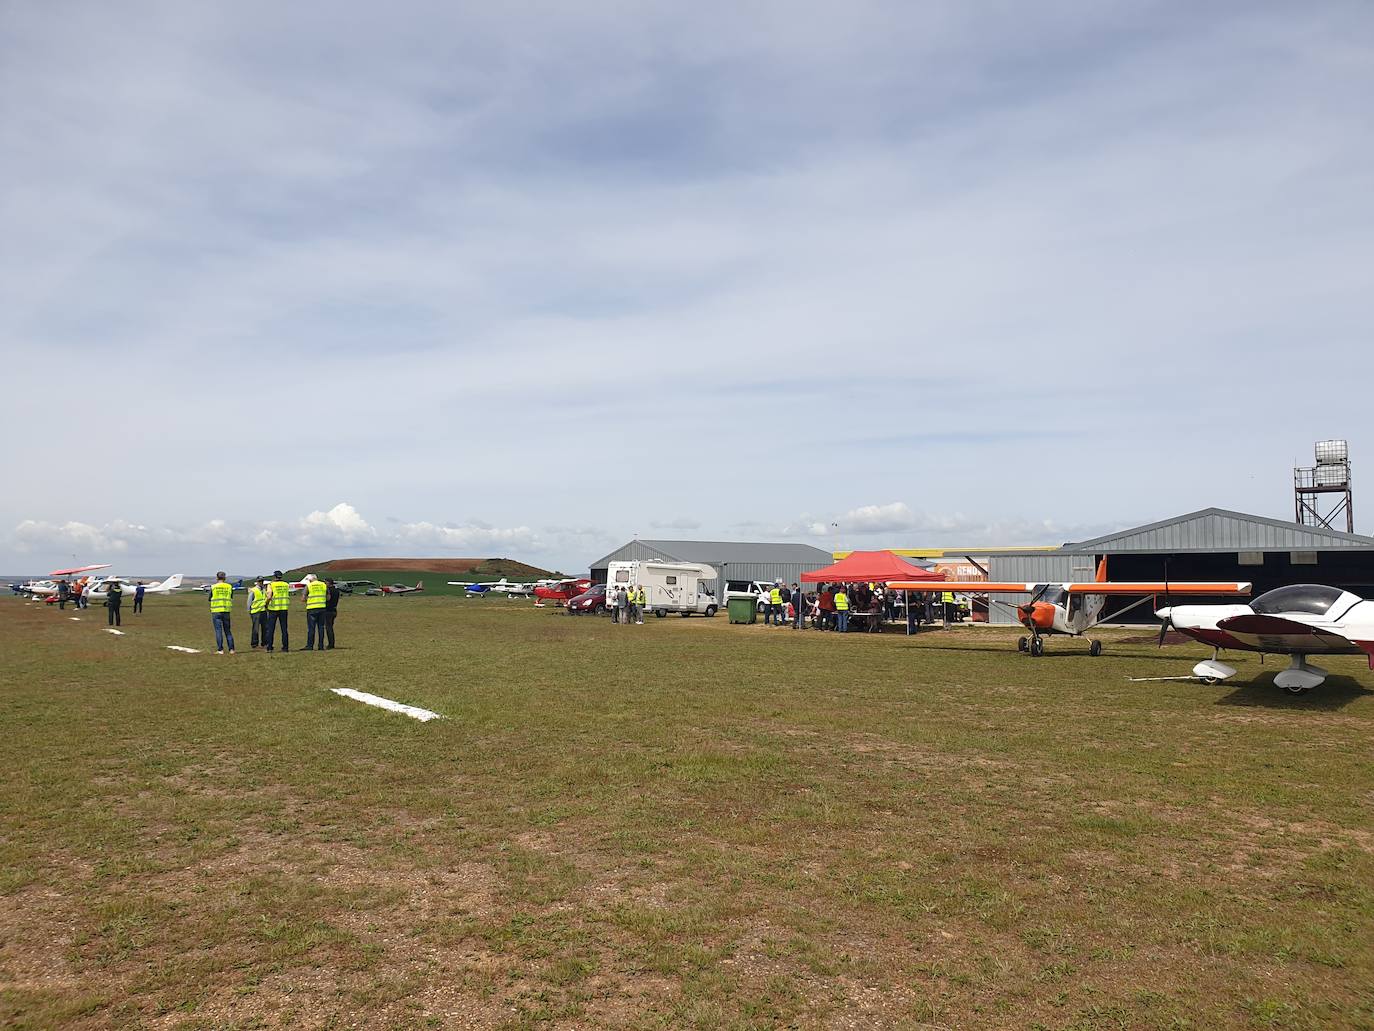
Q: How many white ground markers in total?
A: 4